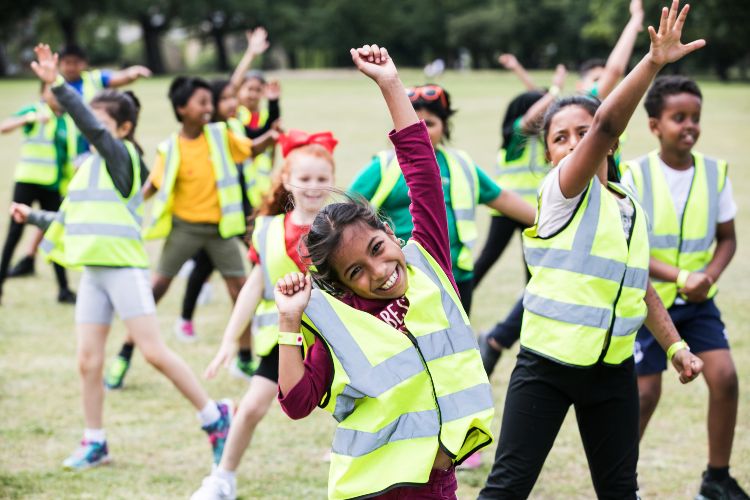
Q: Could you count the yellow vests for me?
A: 13